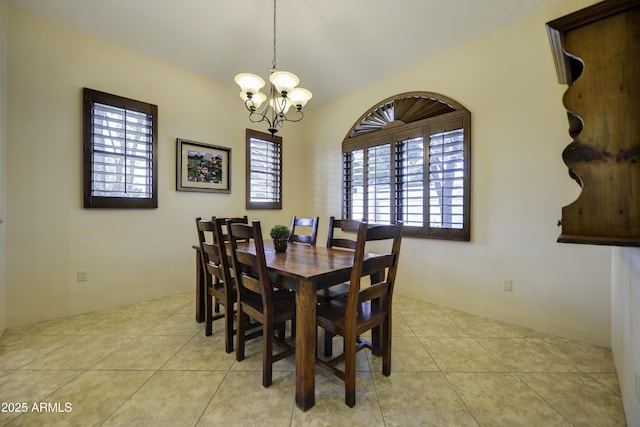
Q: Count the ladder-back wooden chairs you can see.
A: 6